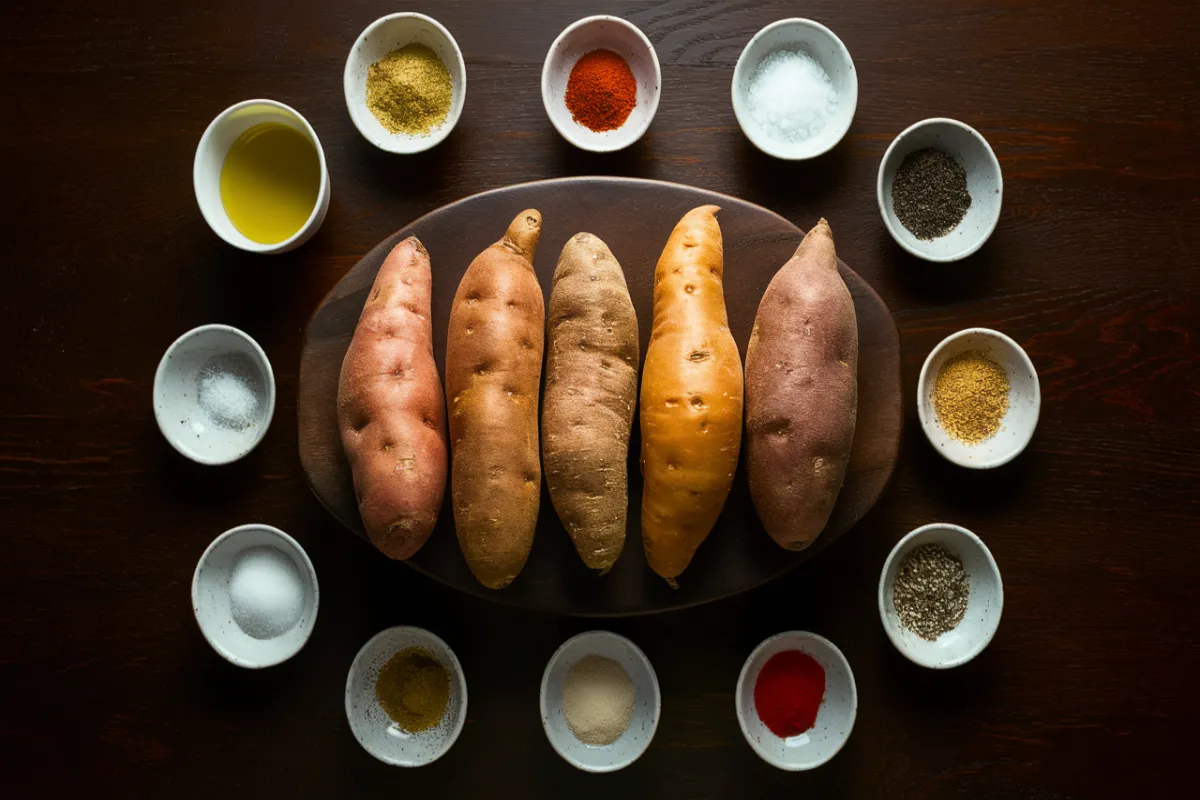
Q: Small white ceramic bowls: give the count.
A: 12